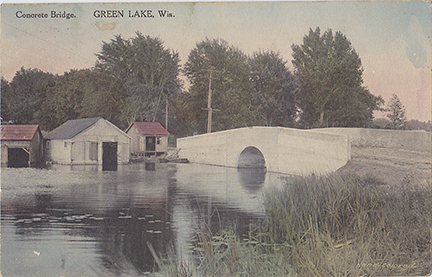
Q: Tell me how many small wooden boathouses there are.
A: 3